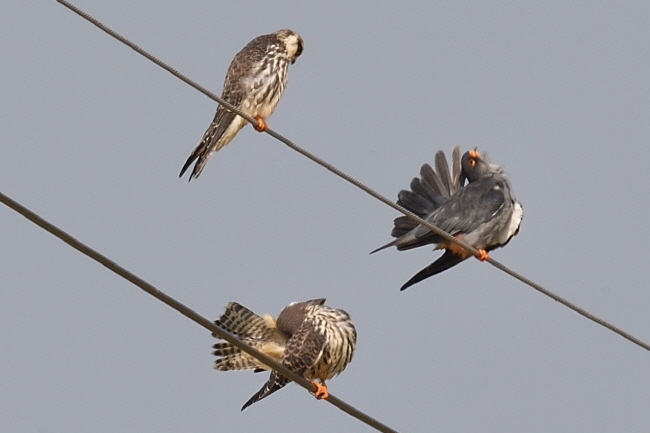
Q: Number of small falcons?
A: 3